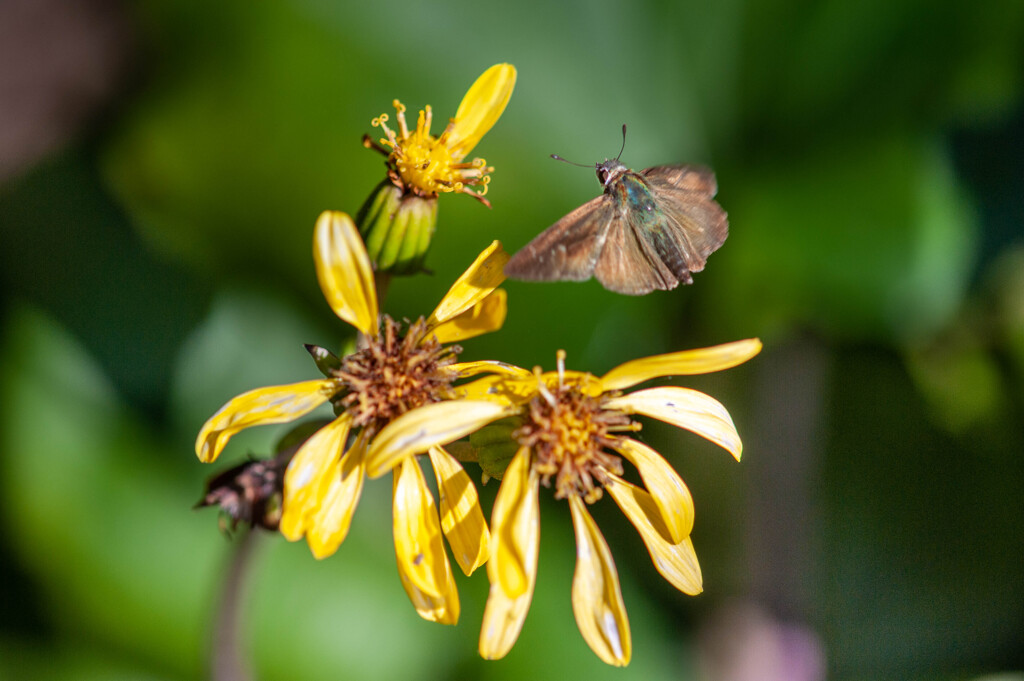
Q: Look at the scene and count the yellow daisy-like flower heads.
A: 3